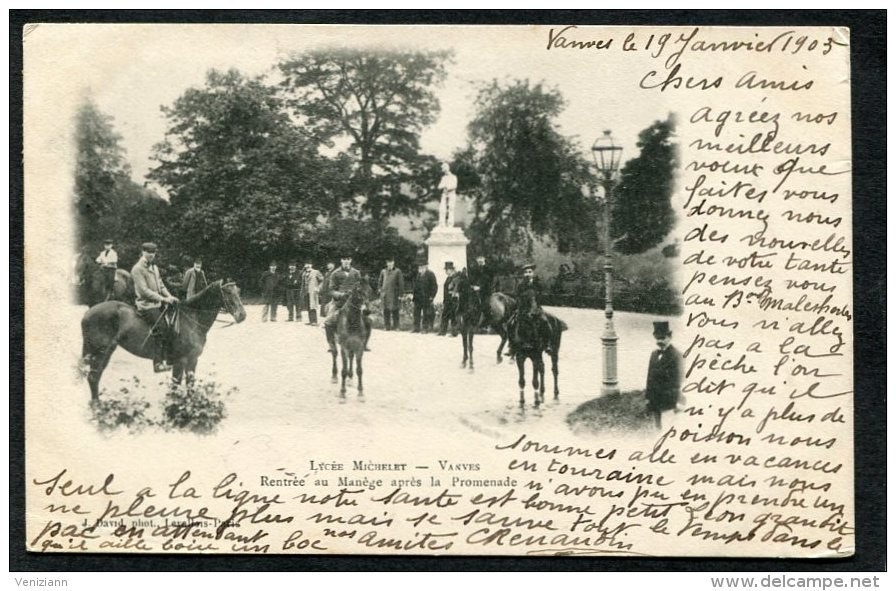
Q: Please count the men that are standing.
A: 9